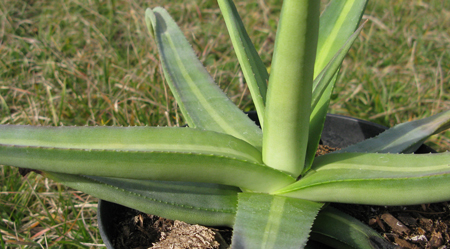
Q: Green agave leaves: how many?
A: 11